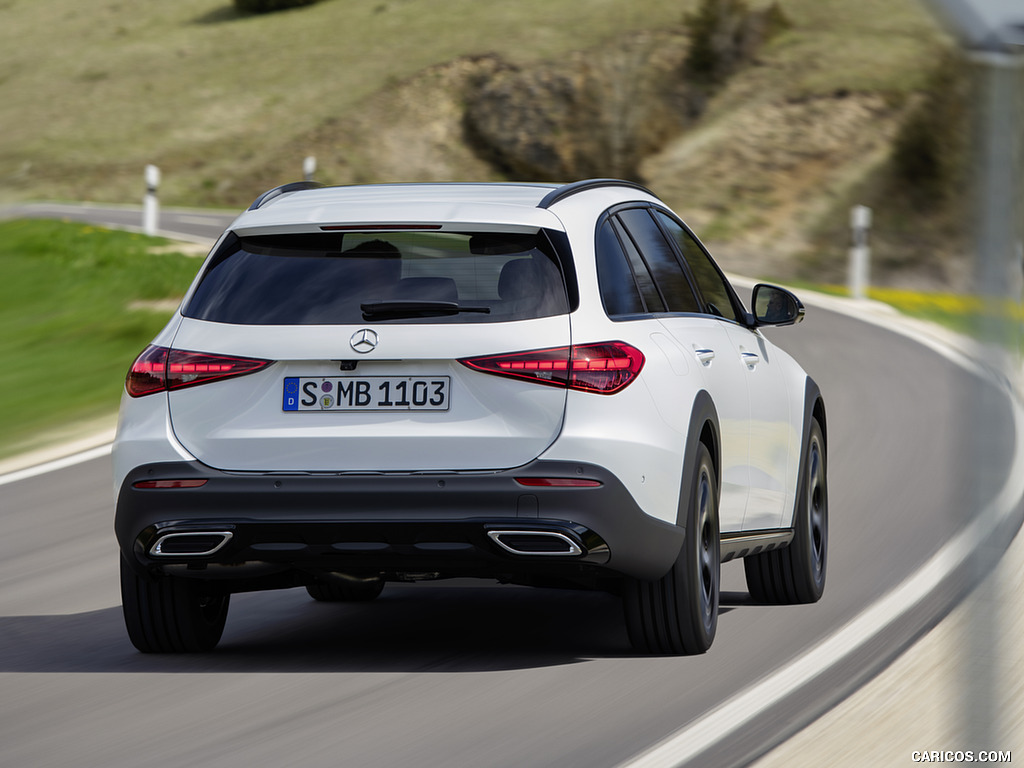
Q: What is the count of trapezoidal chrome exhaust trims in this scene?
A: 2